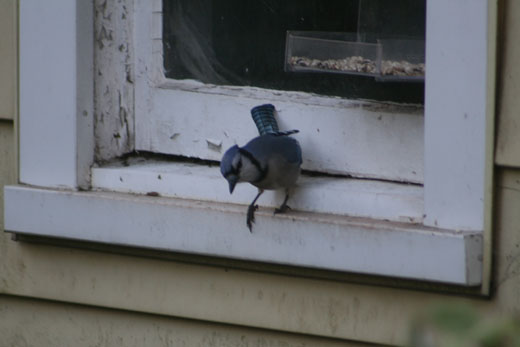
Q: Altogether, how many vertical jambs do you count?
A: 2